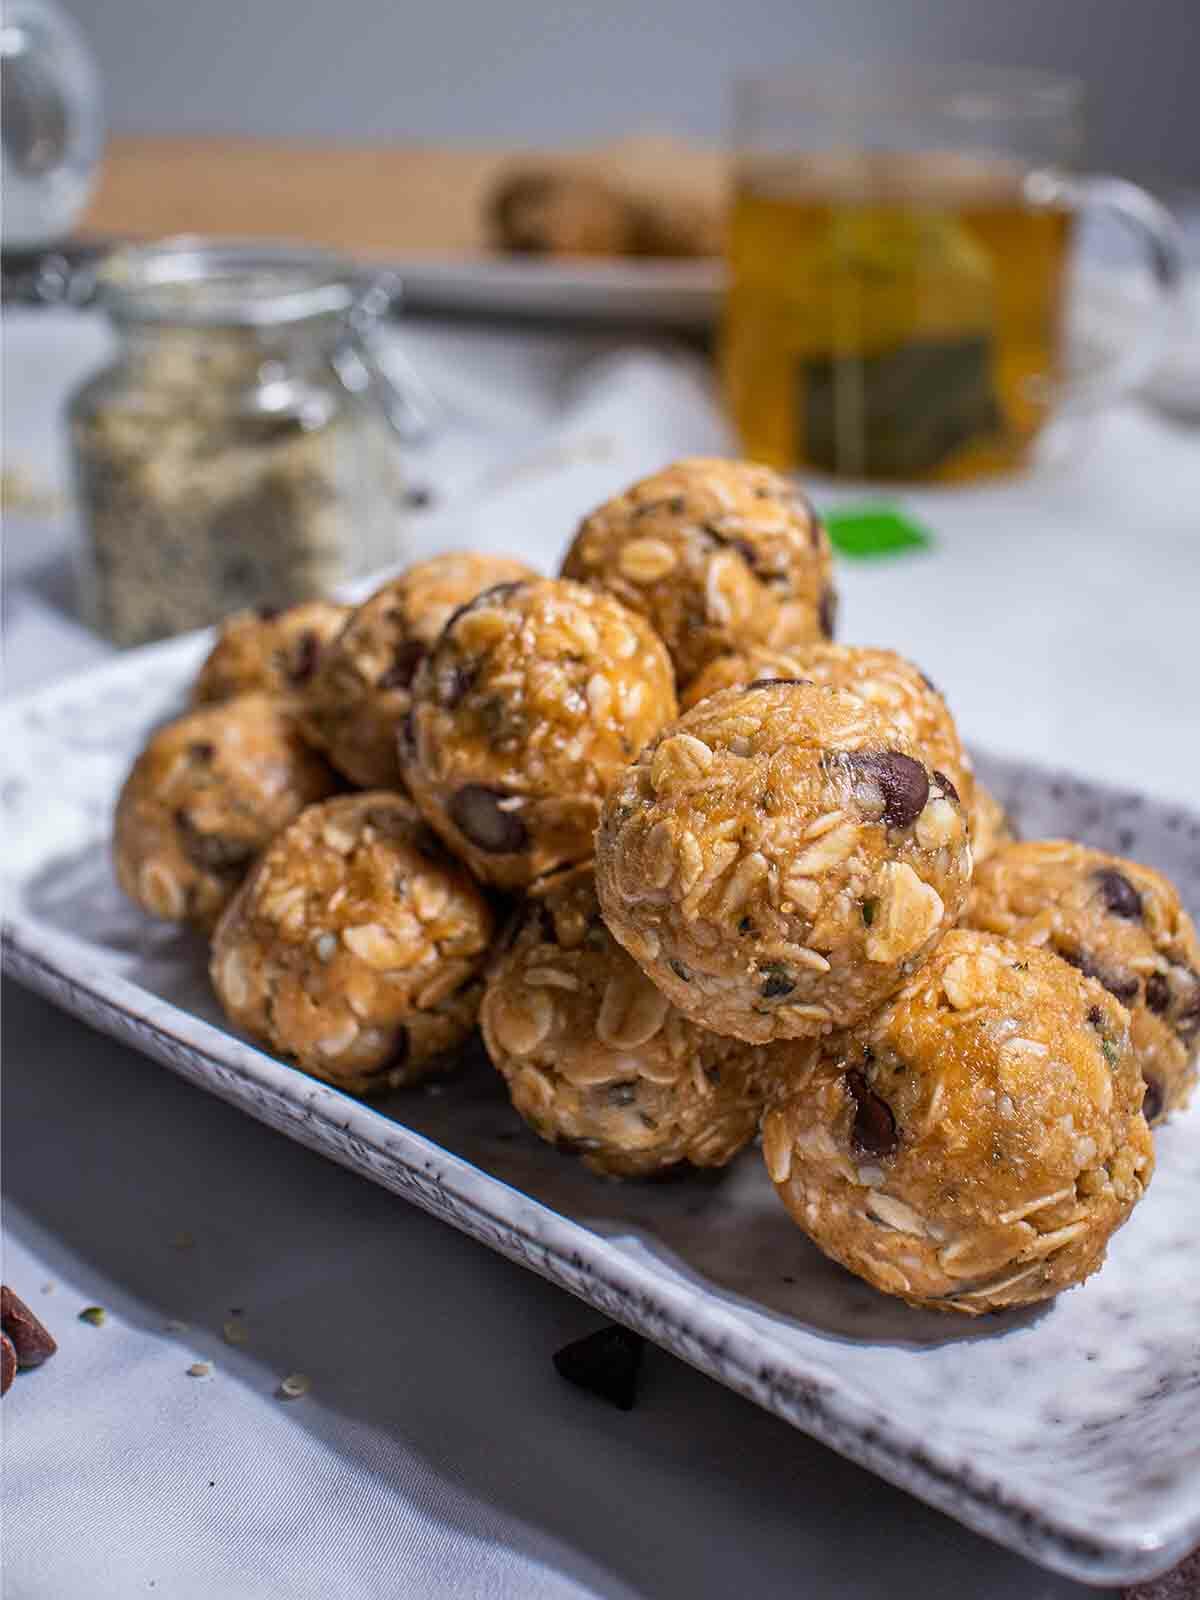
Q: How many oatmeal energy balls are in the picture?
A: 12